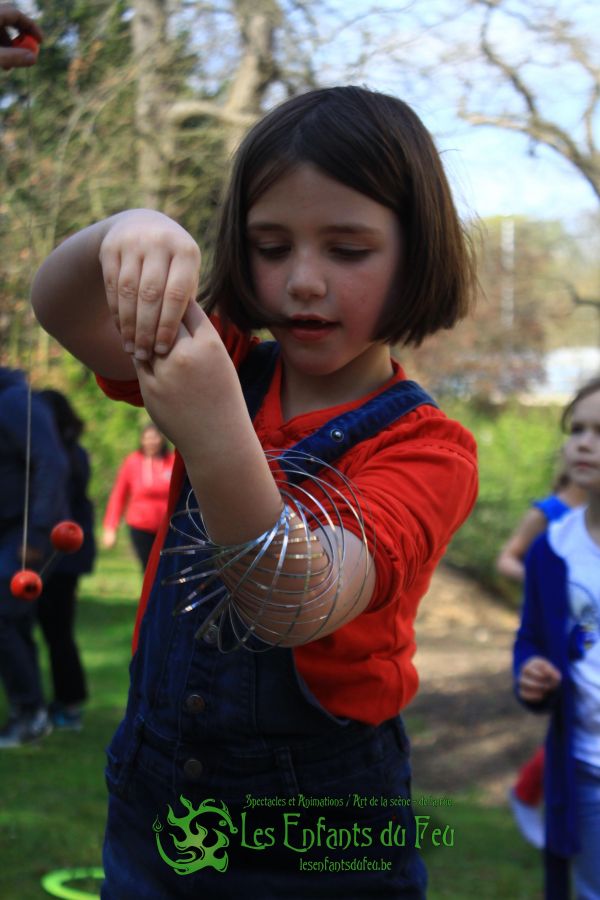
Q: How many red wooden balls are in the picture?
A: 3